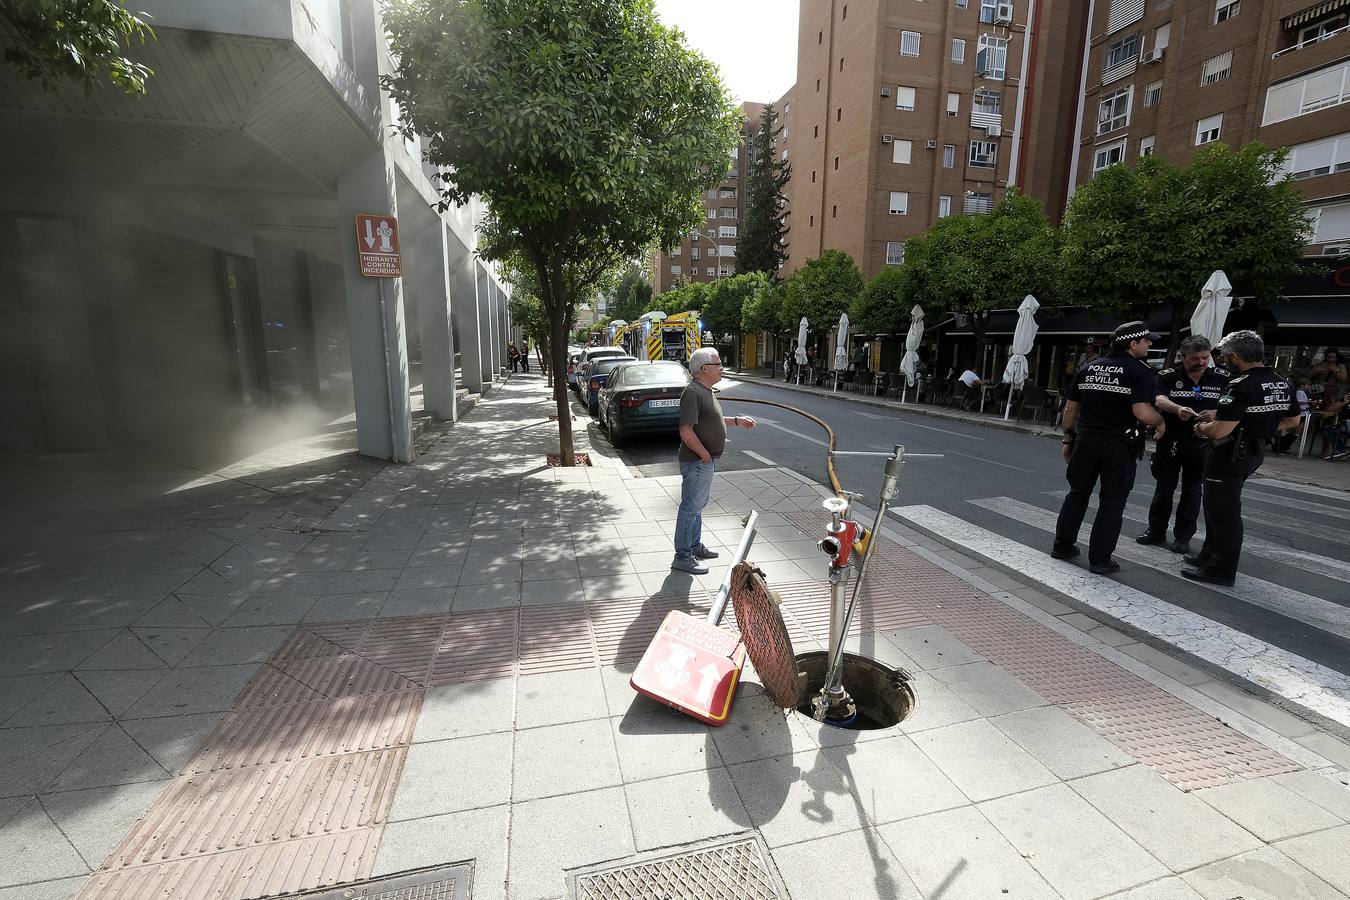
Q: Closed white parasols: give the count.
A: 5